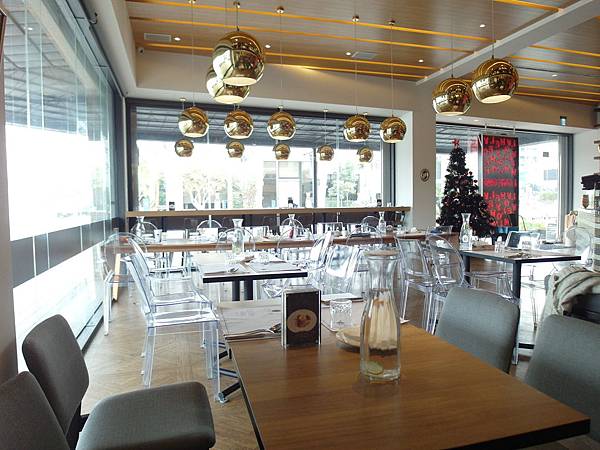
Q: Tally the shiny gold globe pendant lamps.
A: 14